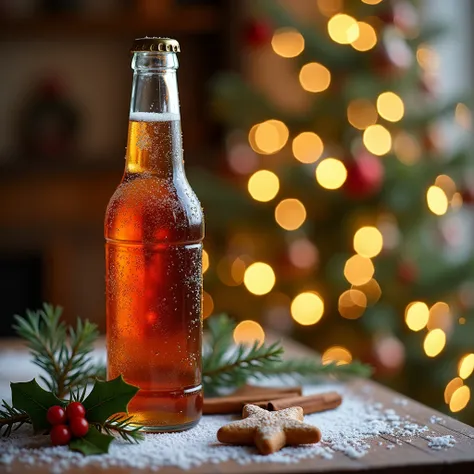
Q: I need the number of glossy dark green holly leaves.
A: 3